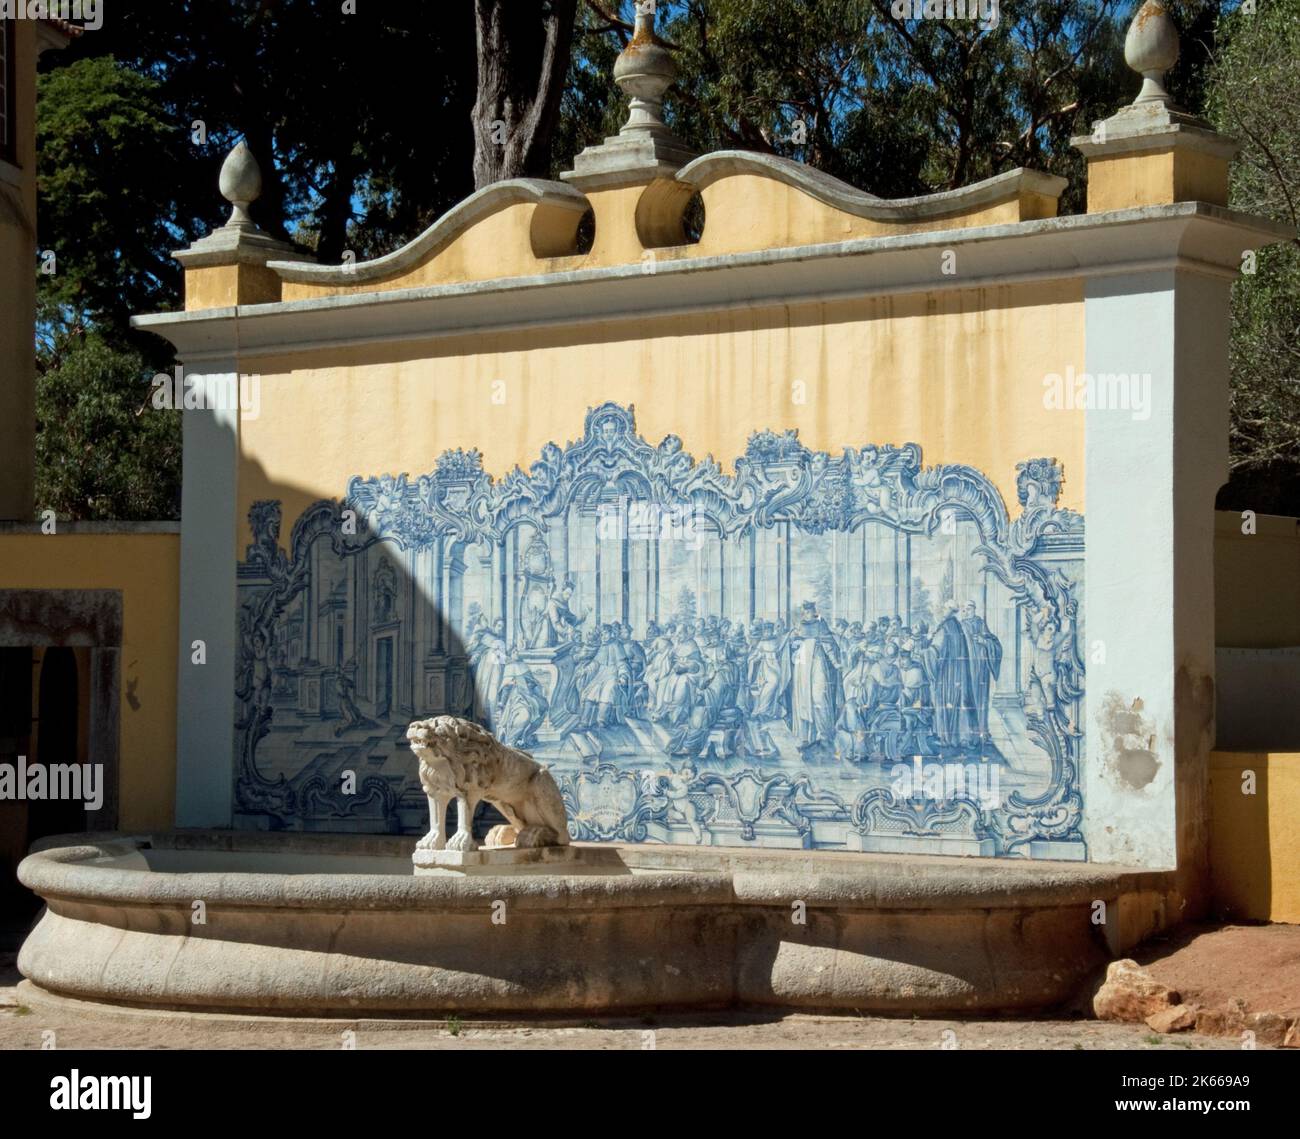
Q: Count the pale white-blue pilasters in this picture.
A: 2